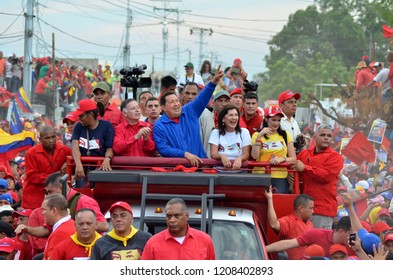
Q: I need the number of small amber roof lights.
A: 3